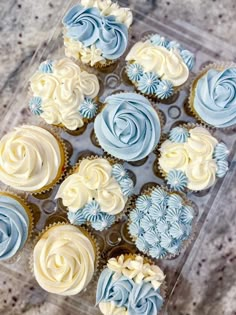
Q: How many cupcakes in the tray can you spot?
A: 12